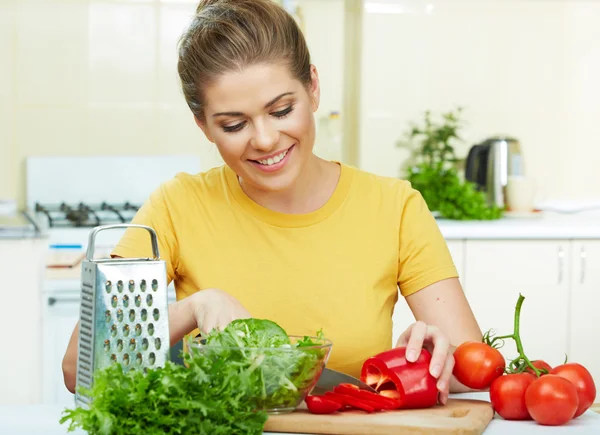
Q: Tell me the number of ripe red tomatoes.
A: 5